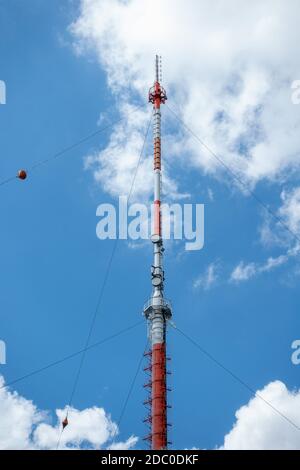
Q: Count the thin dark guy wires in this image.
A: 6